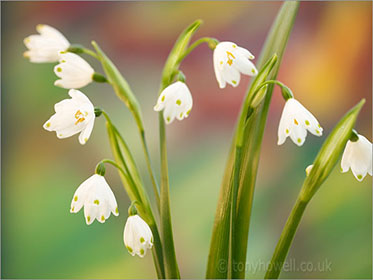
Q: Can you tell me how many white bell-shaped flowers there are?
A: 9